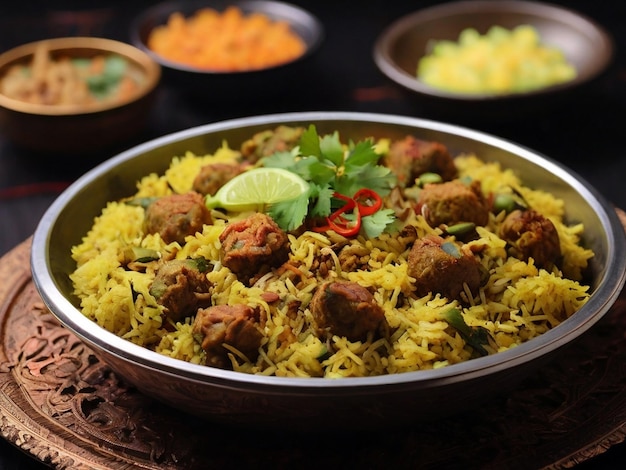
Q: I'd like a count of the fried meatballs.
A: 11